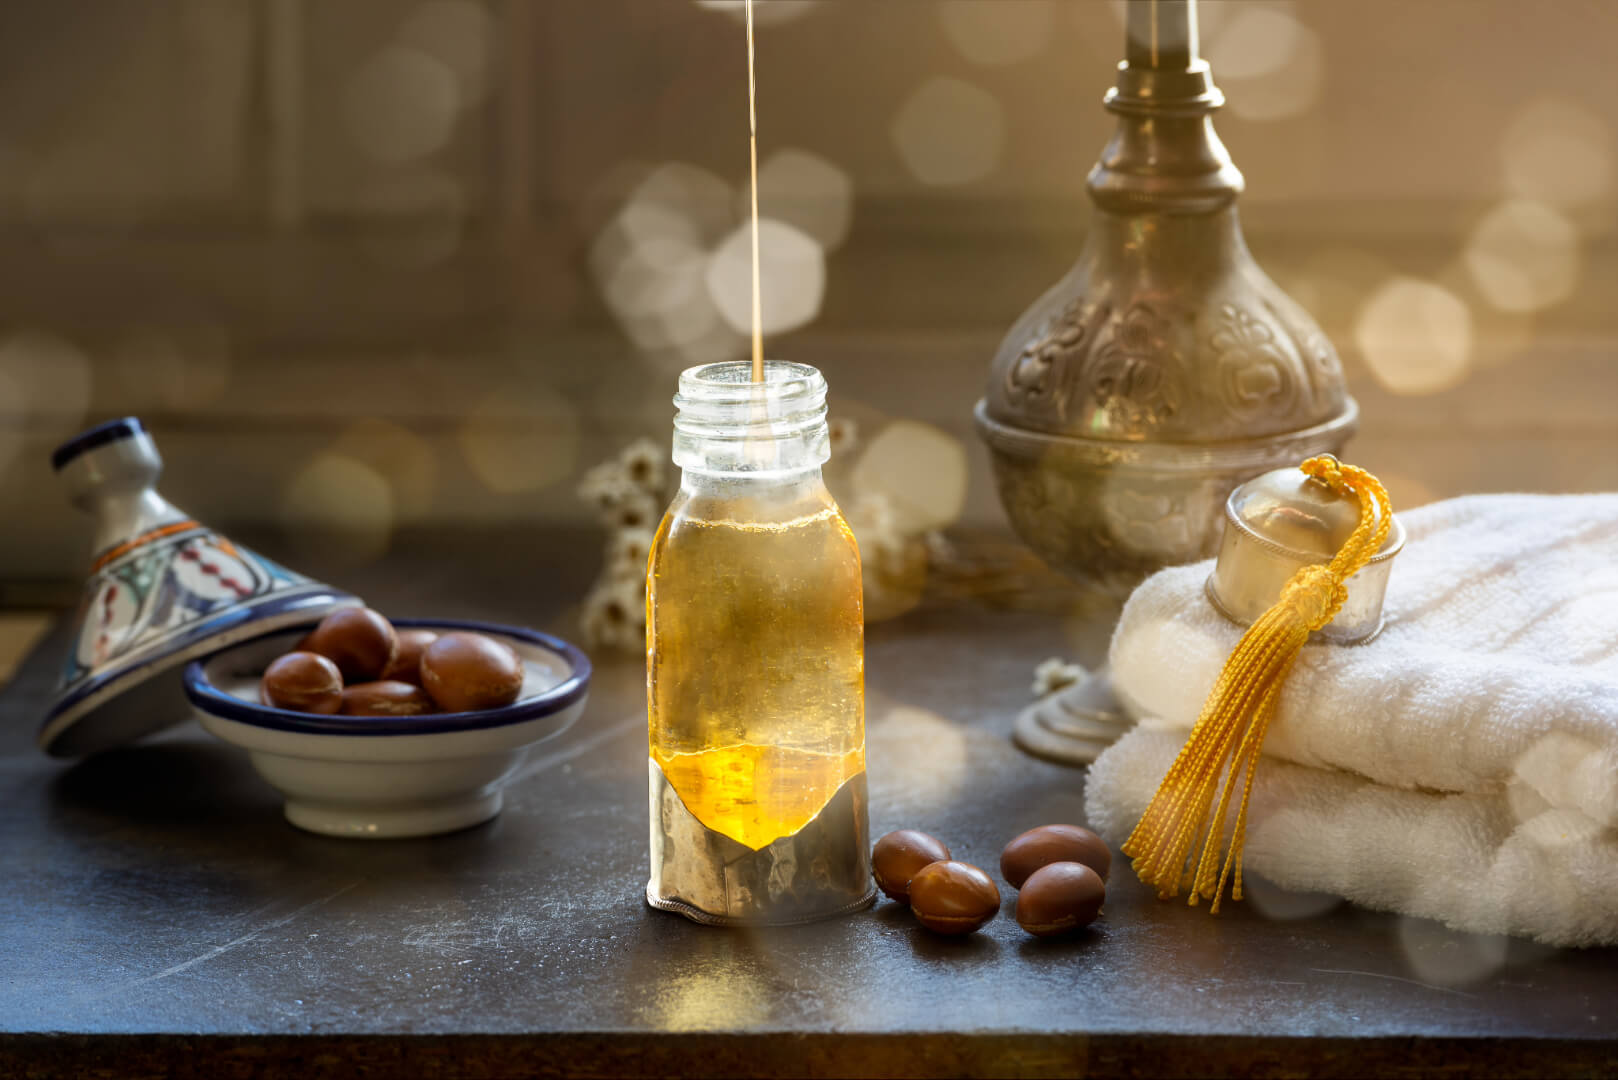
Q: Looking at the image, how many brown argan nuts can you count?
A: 9